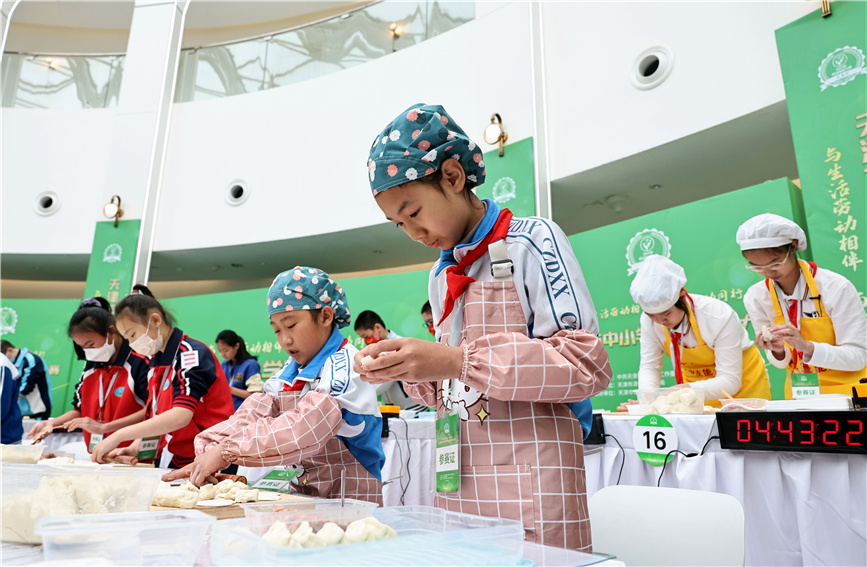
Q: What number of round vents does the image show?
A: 3